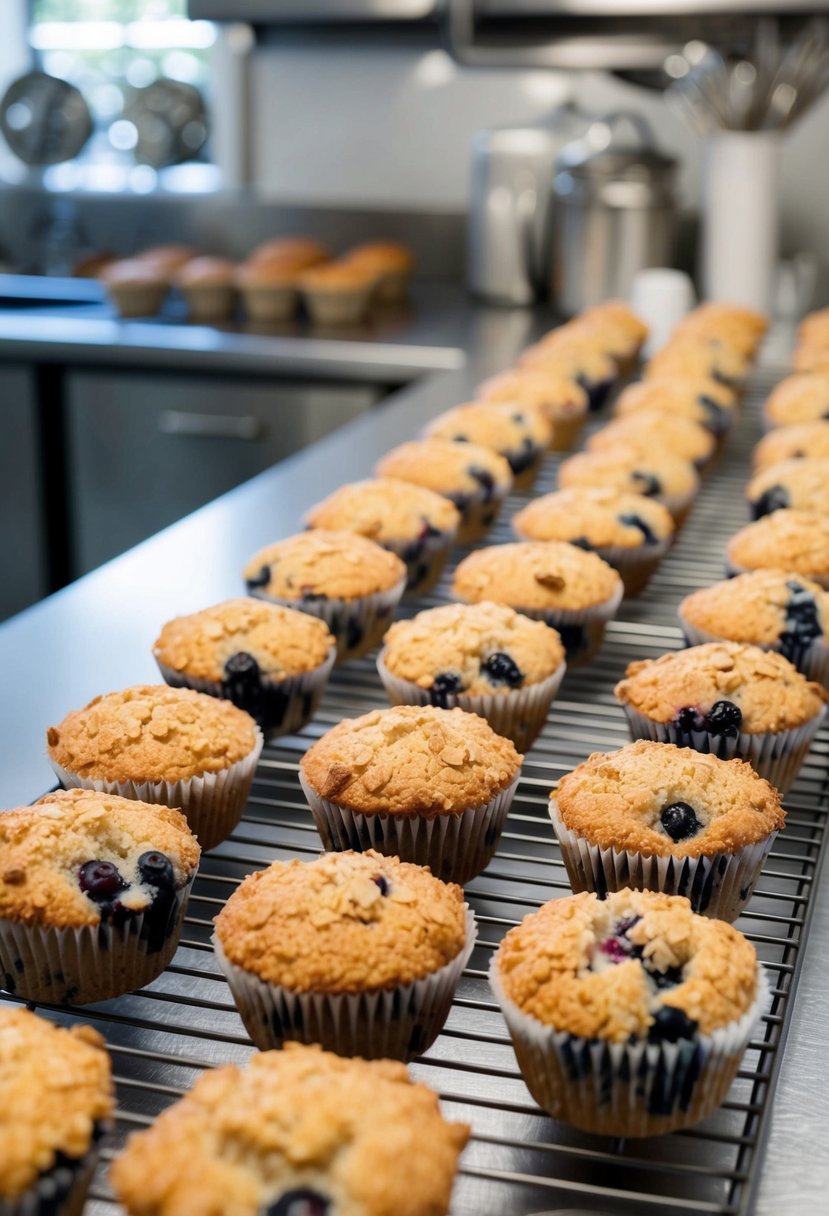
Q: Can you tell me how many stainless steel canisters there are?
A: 2